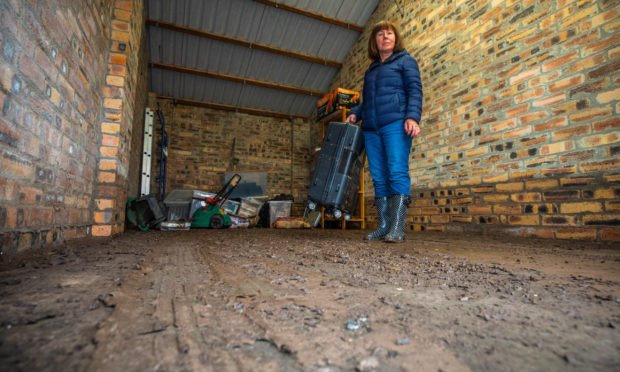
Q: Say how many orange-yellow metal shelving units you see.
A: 1